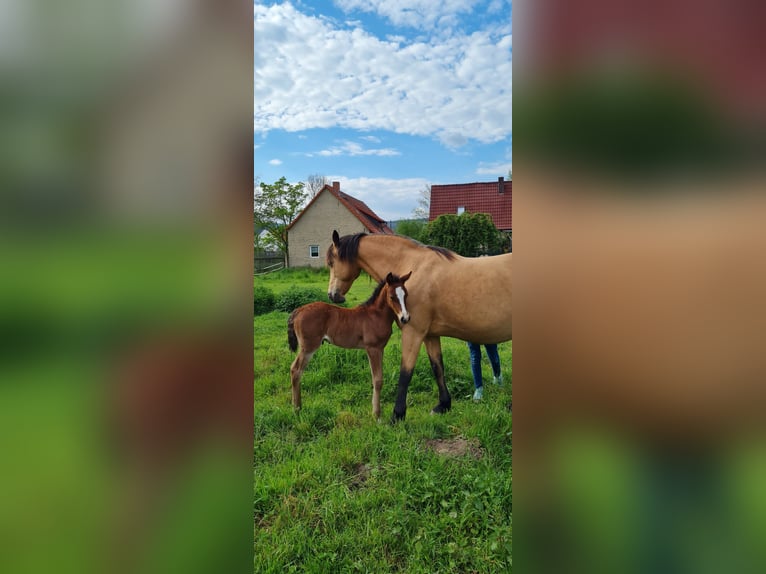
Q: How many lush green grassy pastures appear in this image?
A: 1